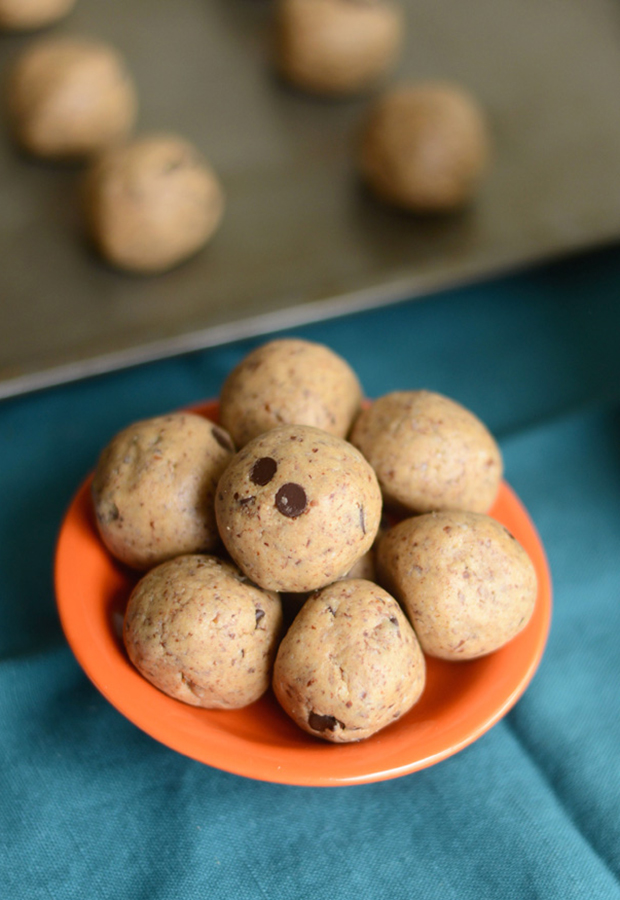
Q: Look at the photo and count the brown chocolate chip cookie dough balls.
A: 12